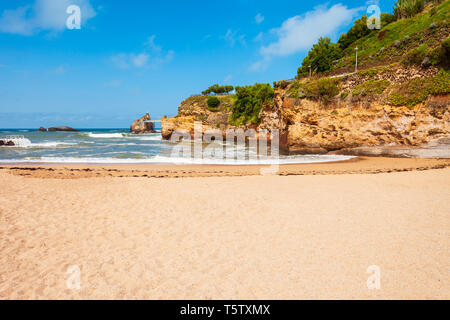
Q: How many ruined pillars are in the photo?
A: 0